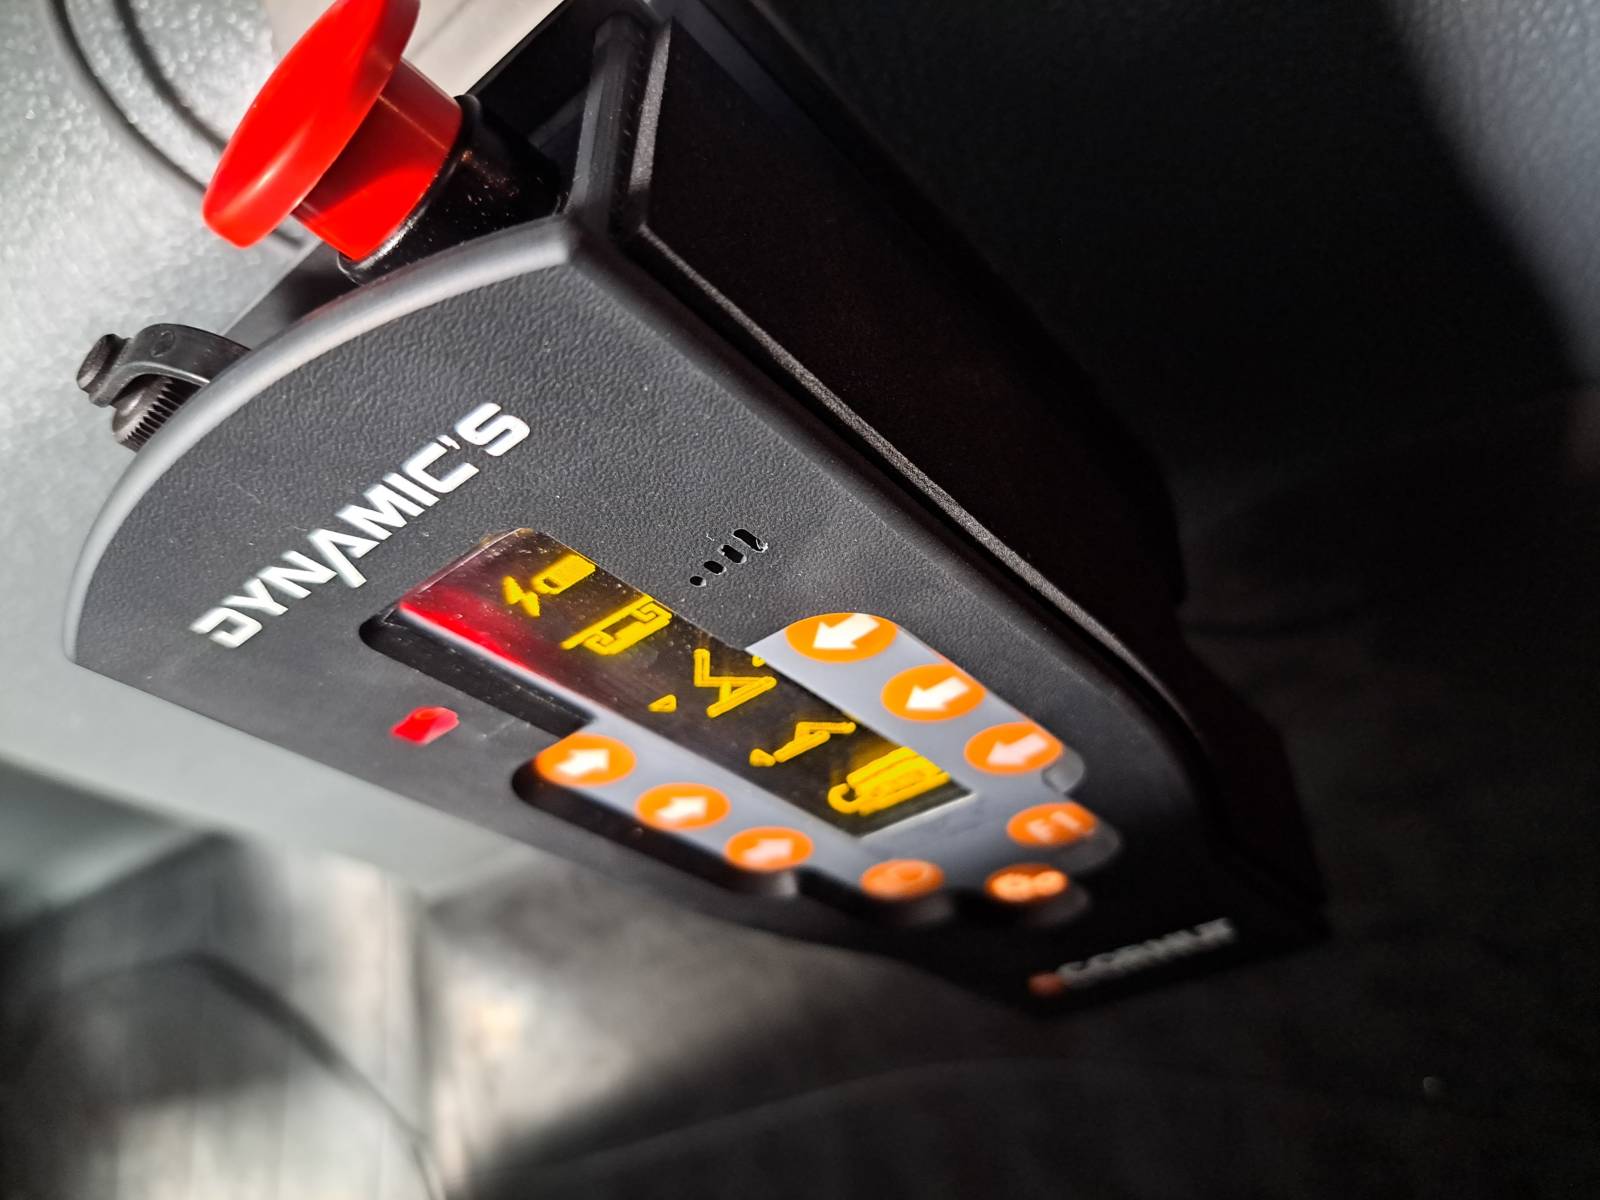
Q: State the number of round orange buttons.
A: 9